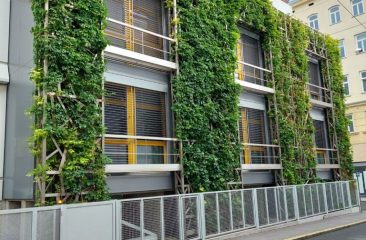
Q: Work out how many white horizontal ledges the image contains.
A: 6